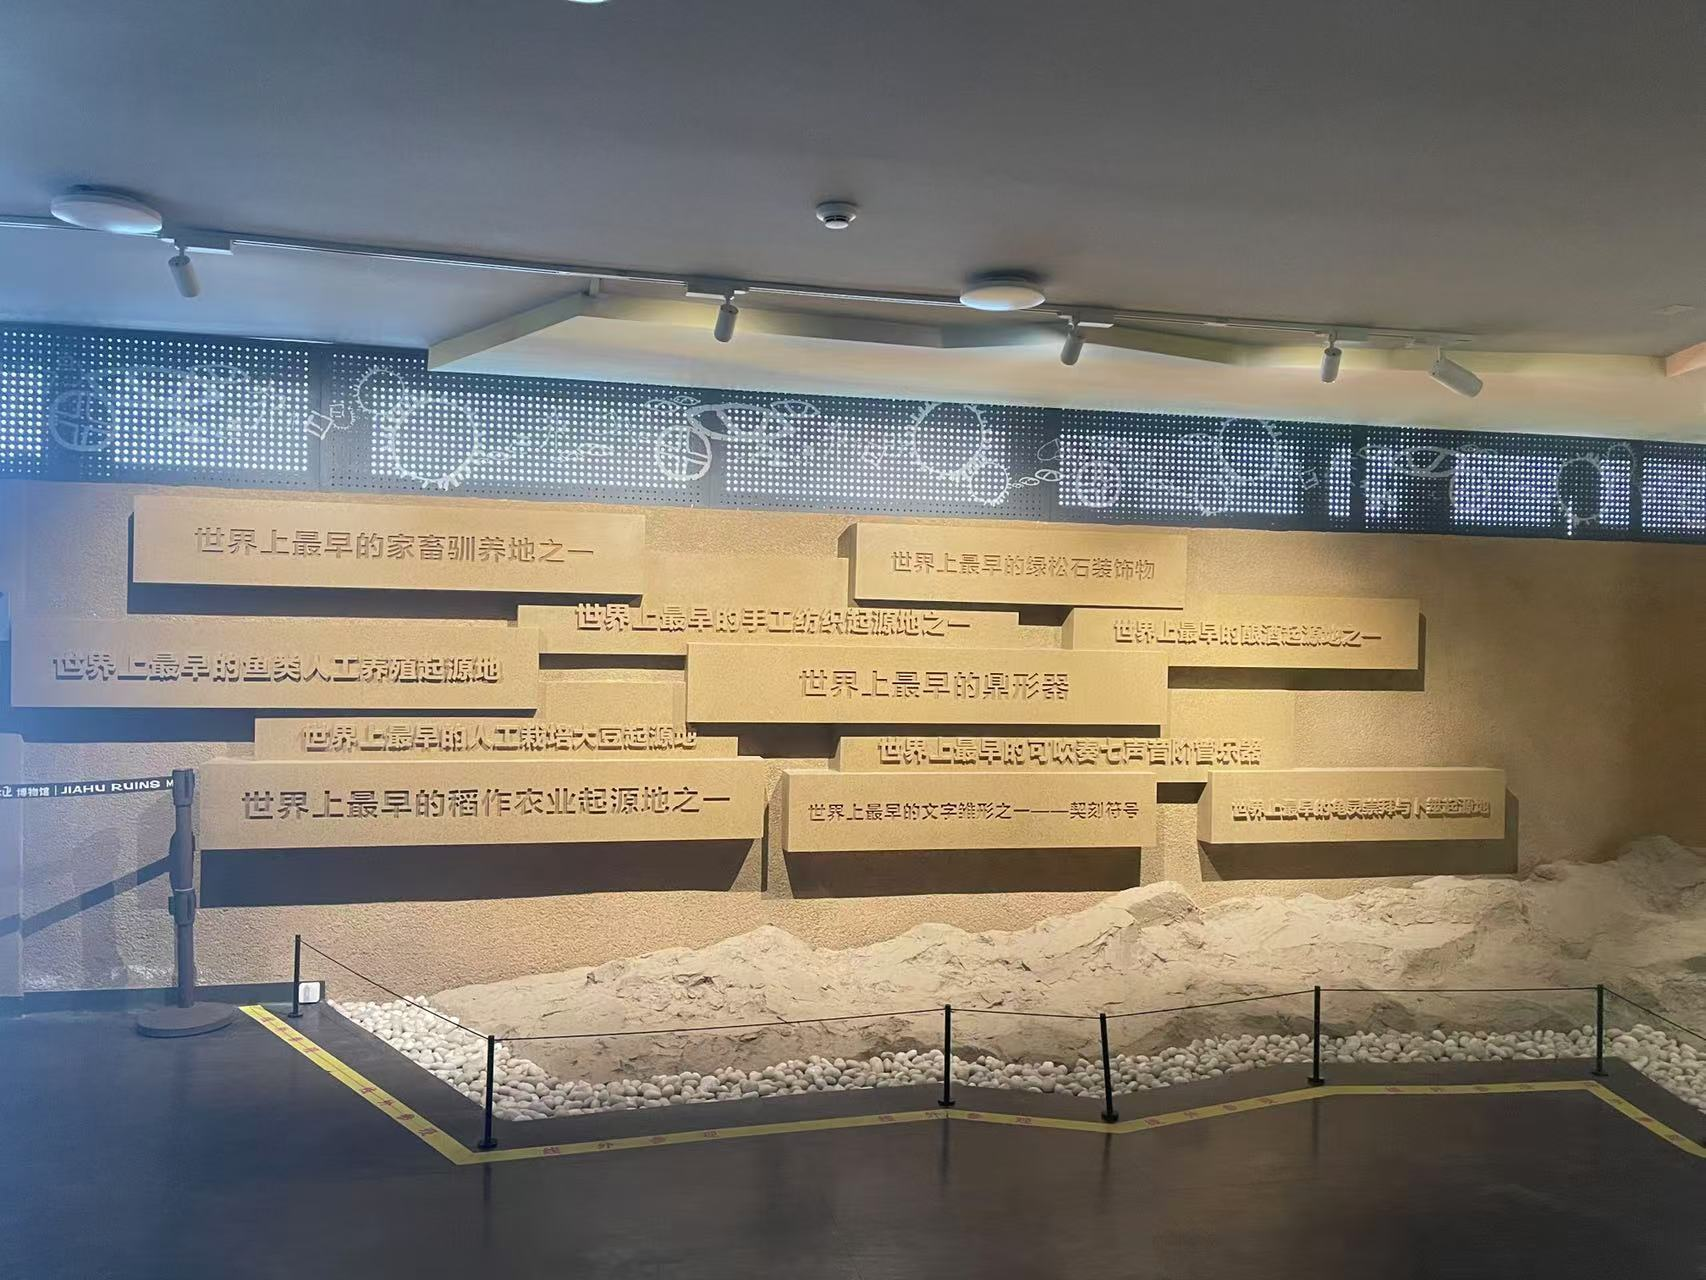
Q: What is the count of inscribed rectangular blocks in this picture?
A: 11